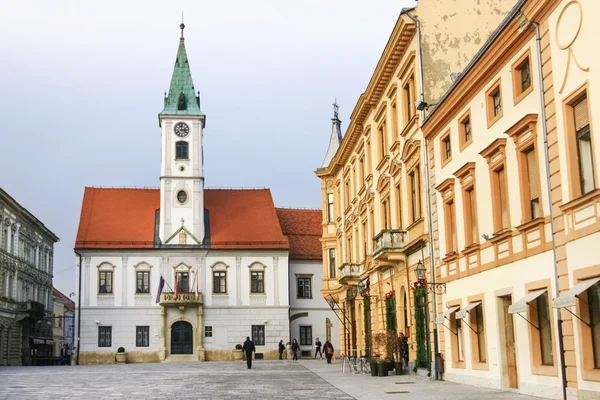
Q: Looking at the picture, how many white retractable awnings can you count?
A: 4